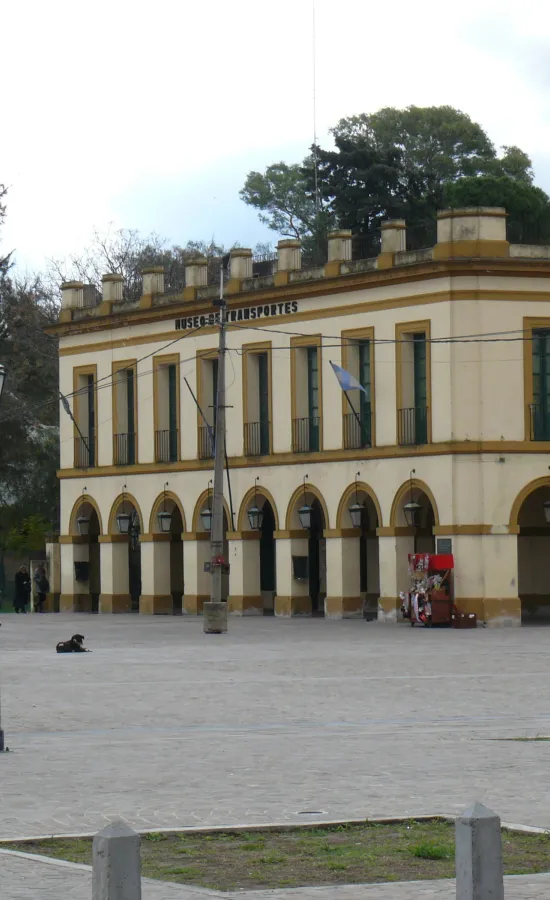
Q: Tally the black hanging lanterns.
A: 9